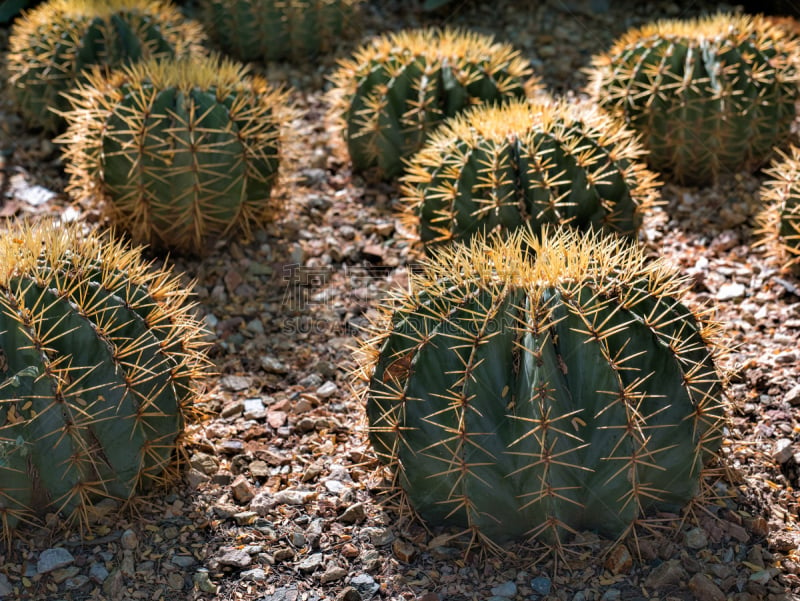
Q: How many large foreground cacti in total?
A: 2